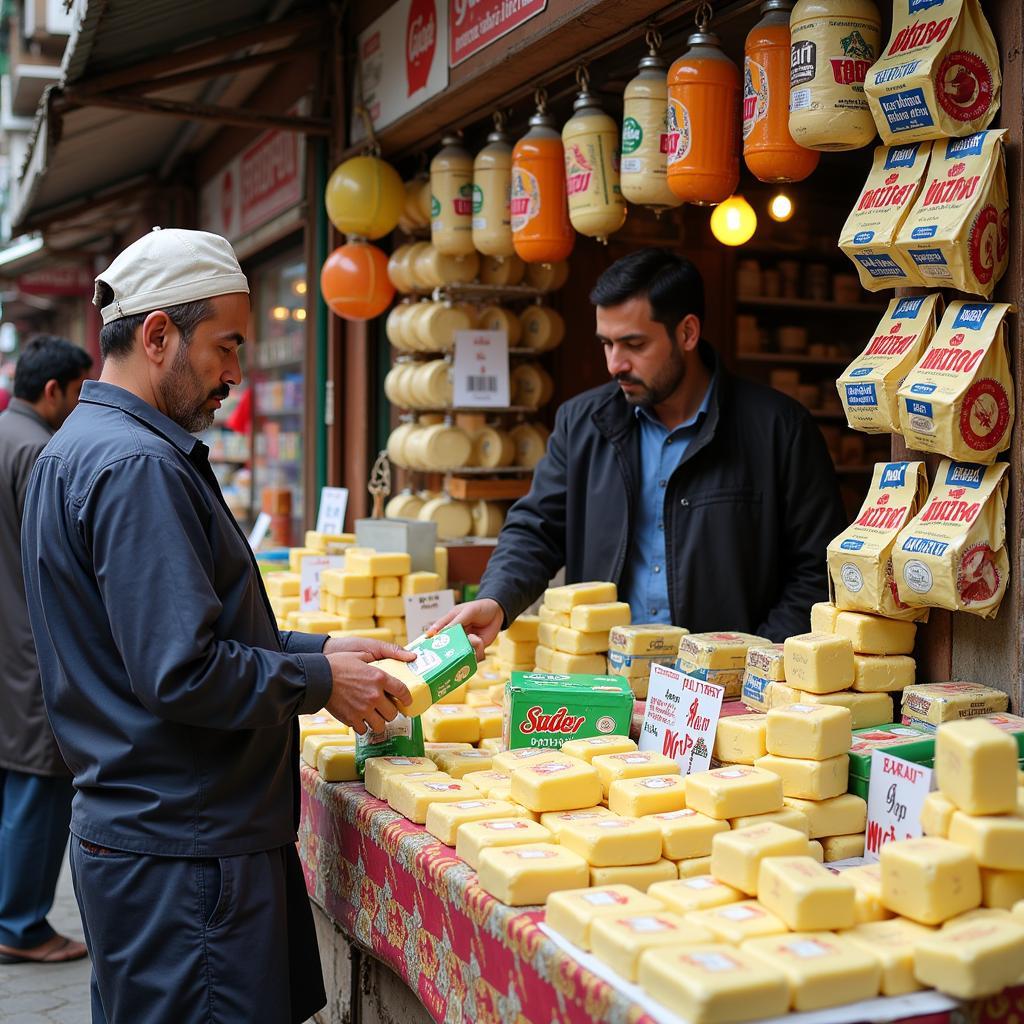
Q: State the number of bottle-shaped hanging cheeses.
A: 8